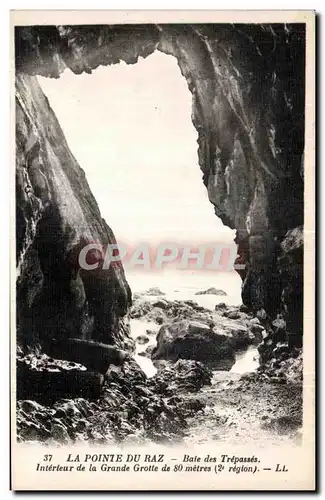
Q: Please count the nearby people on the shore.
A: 0